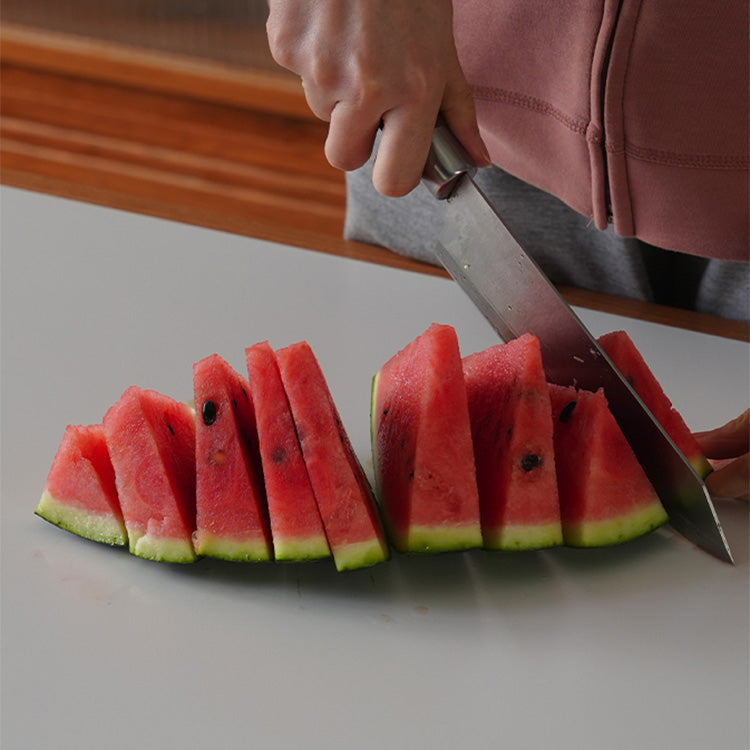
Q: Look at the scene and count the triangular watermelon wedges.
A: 9